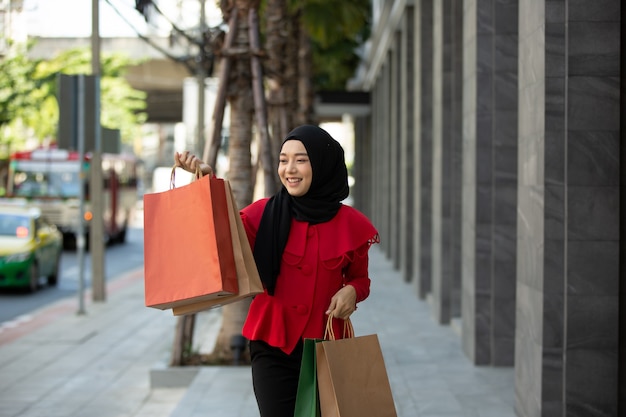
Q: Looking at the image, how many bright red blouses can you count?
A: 1